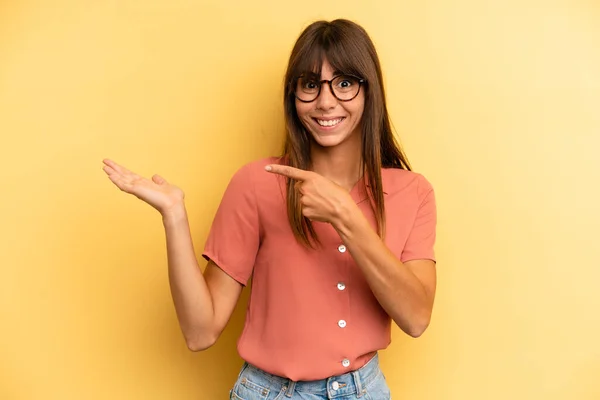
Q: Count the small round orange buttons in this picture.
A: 0